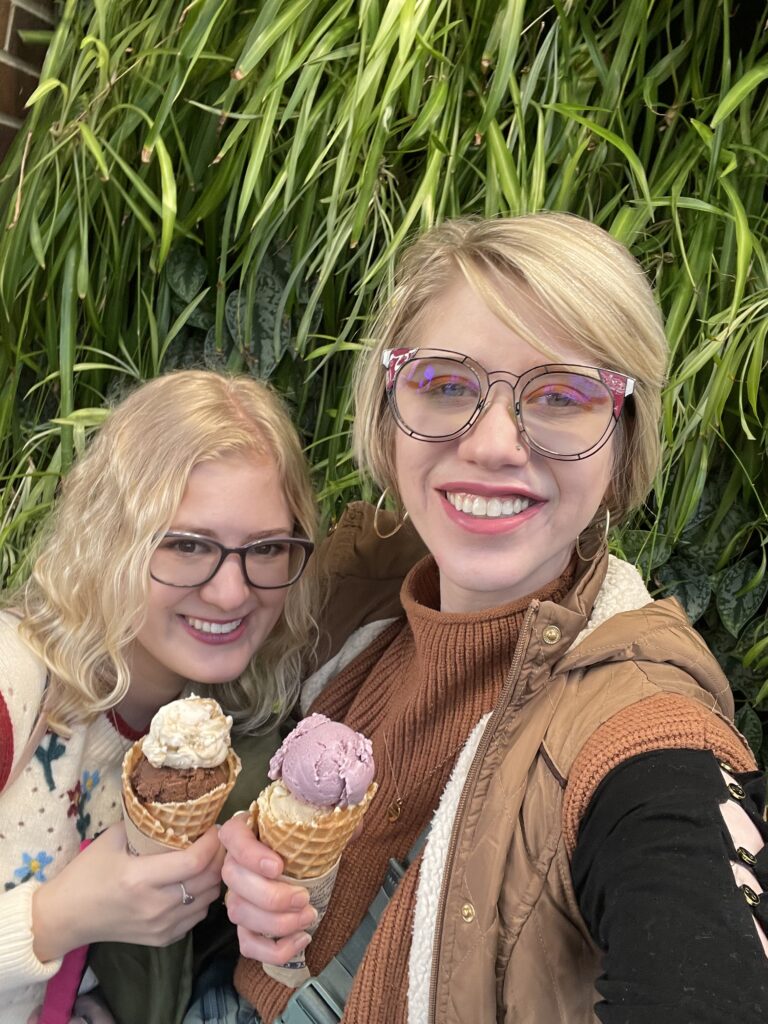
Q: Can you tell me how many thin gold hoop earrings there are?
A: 2